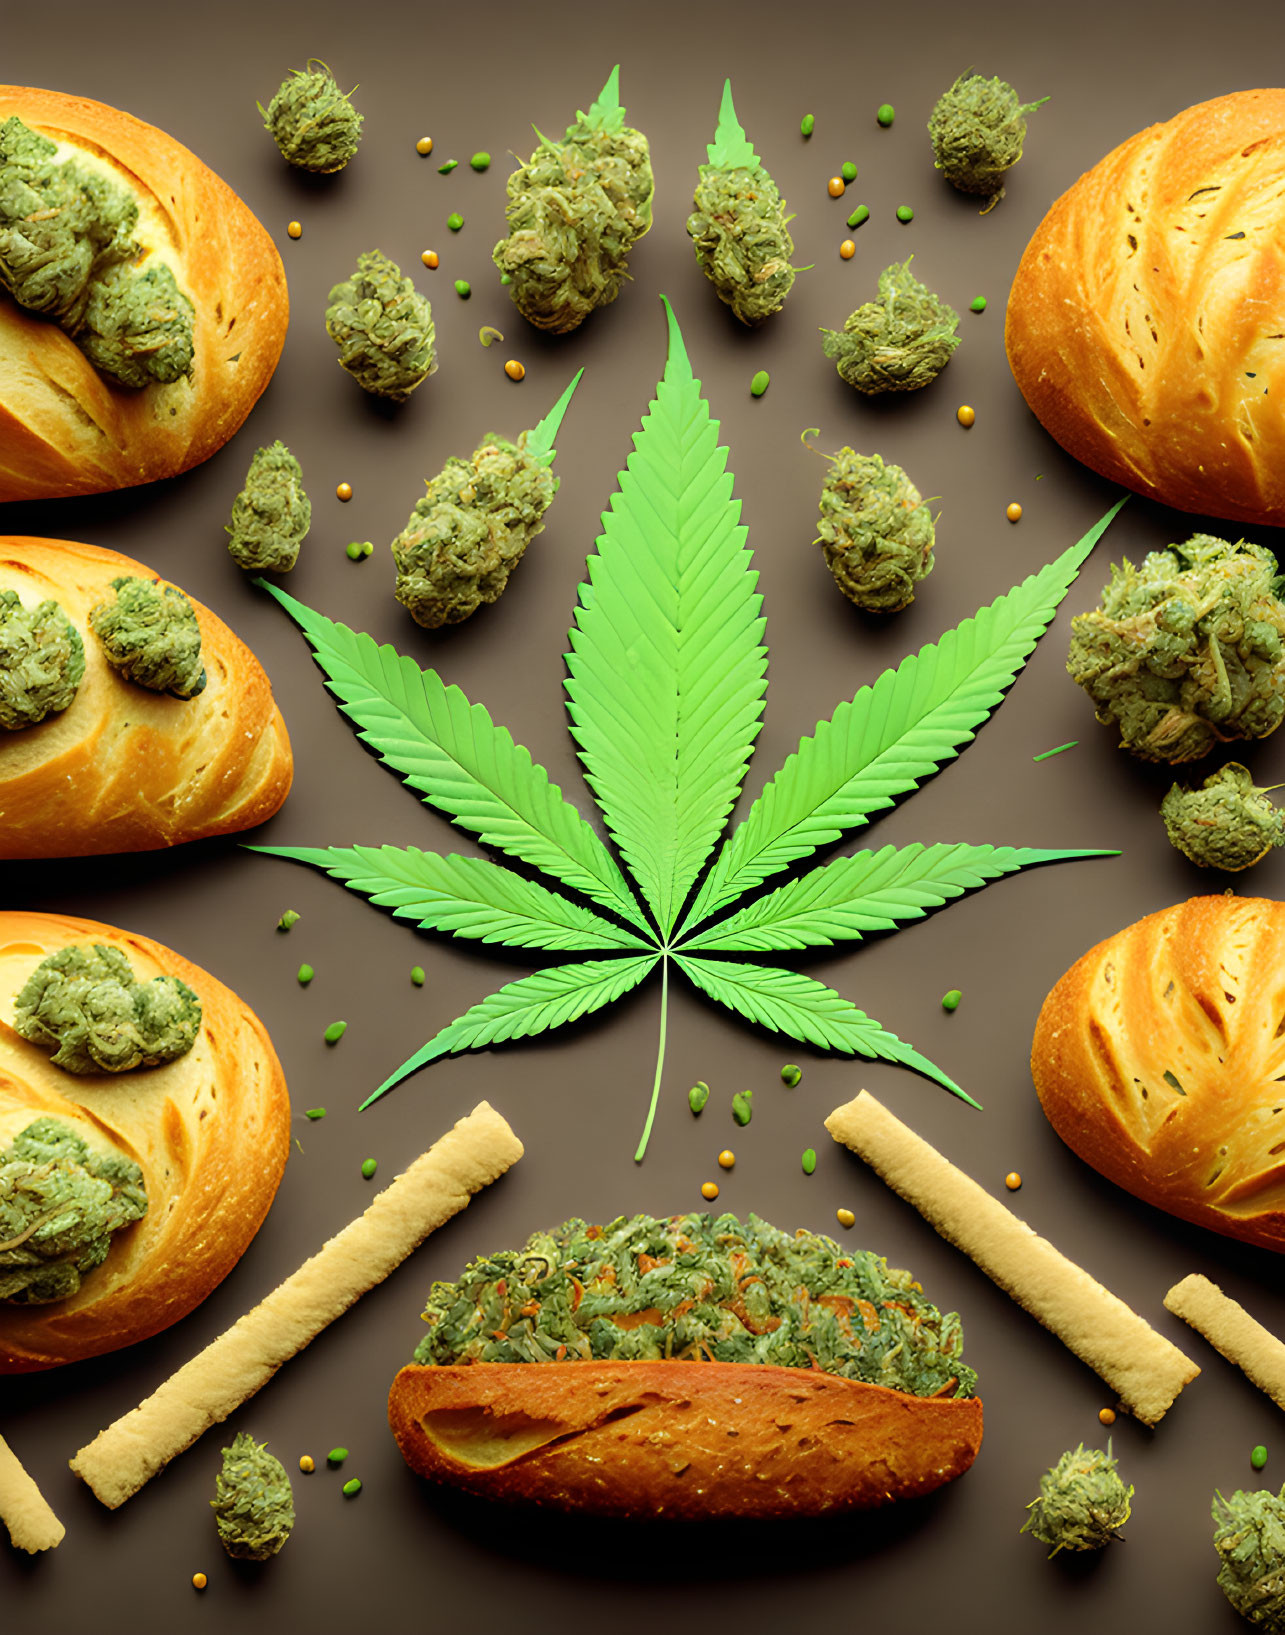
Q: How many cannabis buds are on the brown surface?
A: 14